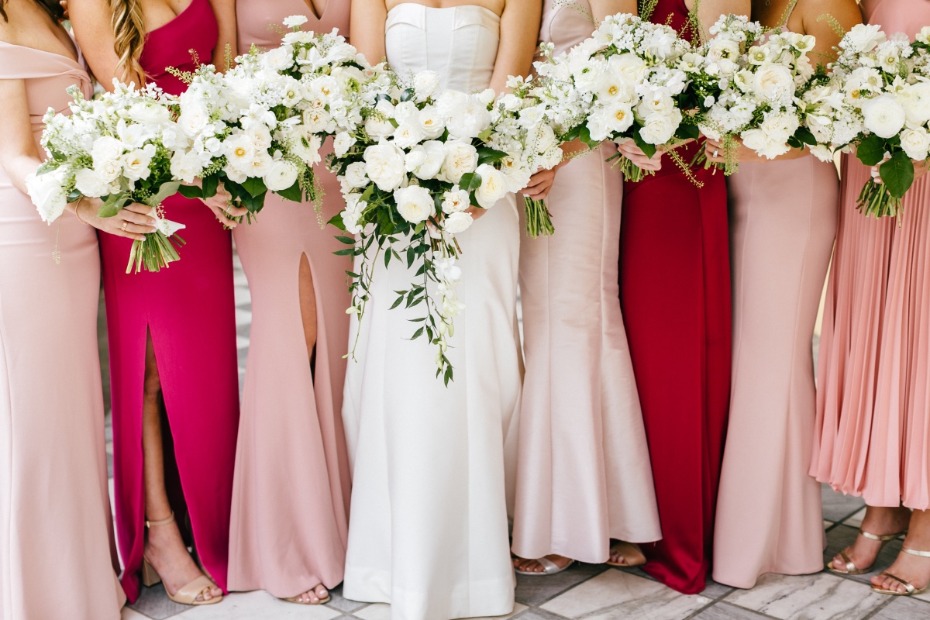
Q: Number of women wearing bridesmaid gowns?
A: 7